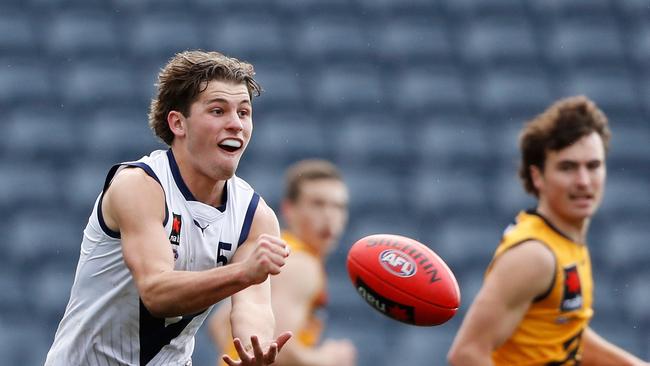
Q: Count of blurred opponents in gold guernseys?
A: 2